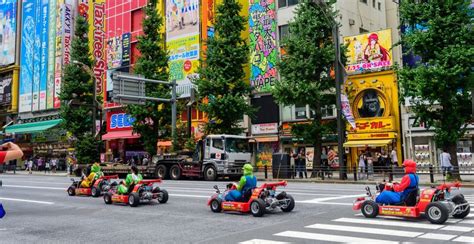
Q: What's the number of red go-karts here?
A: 4